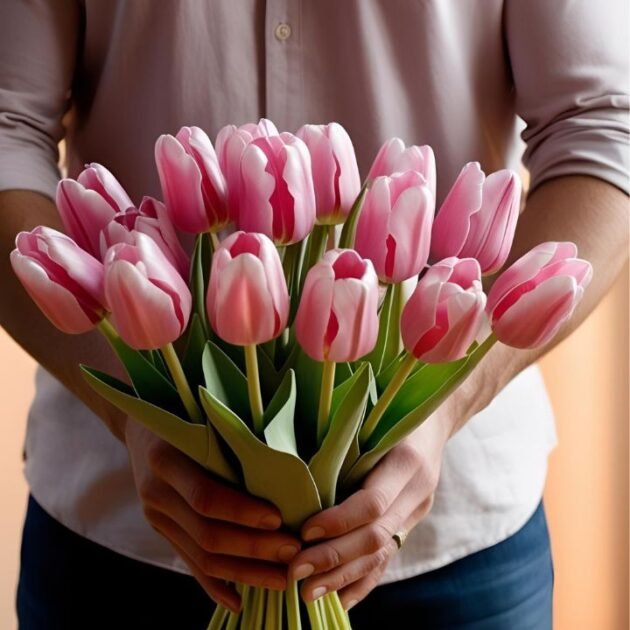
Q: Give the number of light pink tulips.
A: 15